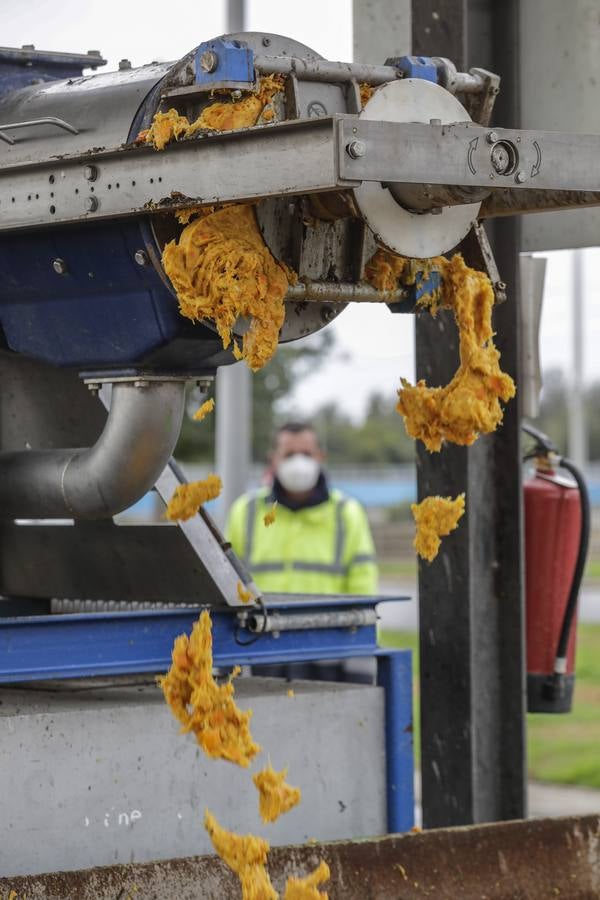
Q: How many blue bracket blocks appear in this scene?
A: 3